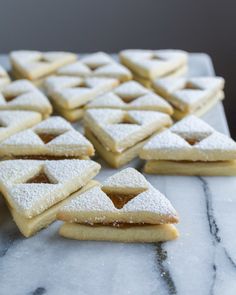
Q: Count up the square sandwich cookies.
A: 0